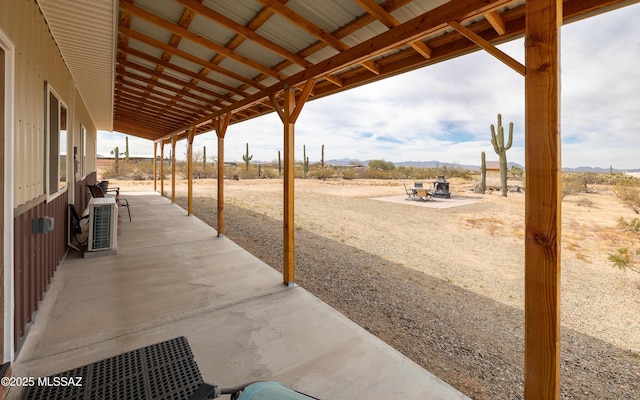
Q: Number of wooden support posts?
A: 7